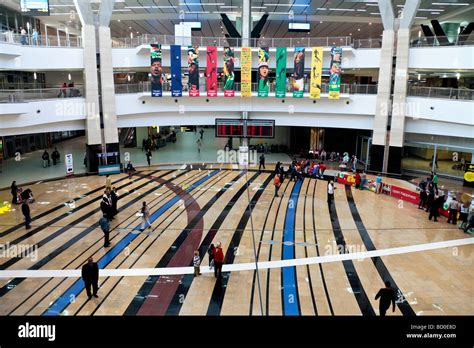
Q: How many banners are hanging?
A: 11